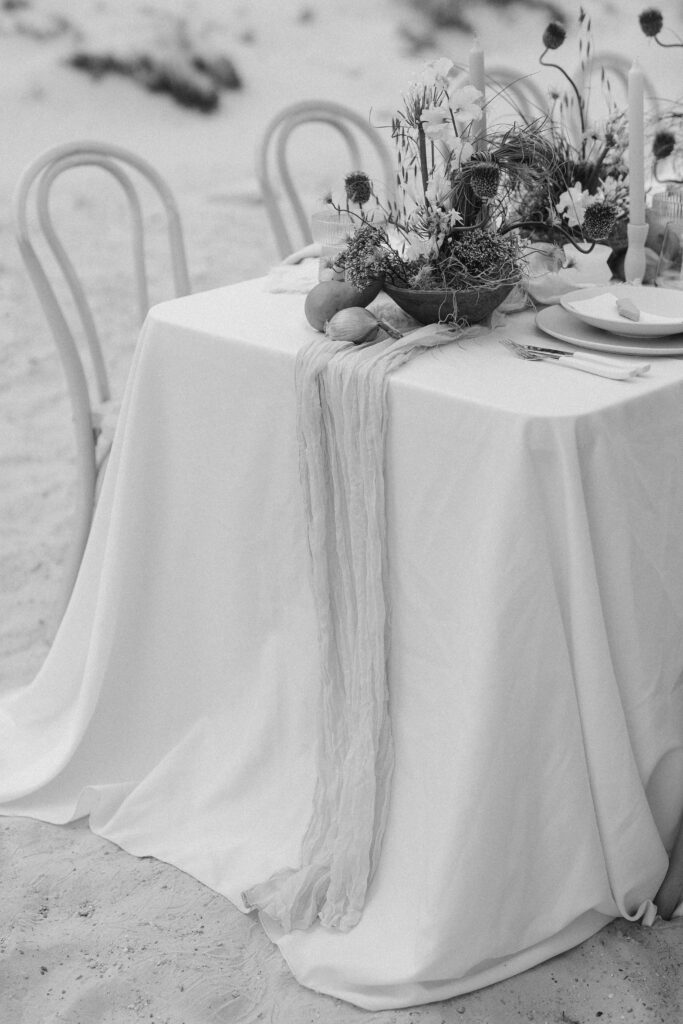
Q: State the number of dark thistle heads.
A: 6